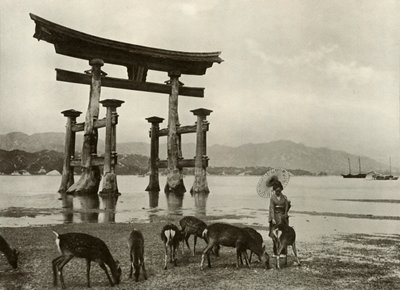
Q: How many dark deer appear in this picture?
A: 8